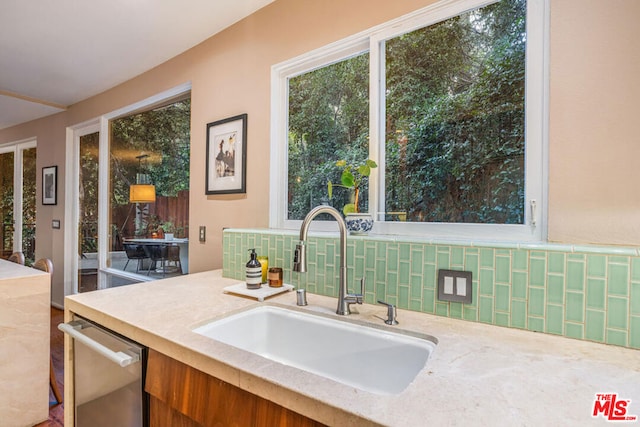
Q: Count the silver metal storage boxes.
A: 0